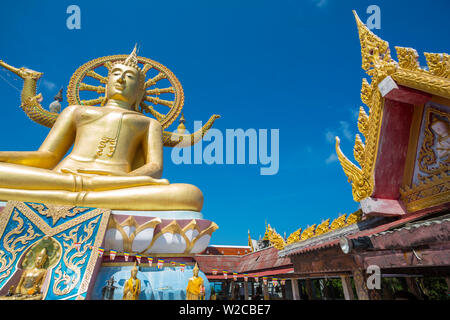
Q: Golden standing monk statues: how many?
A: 2